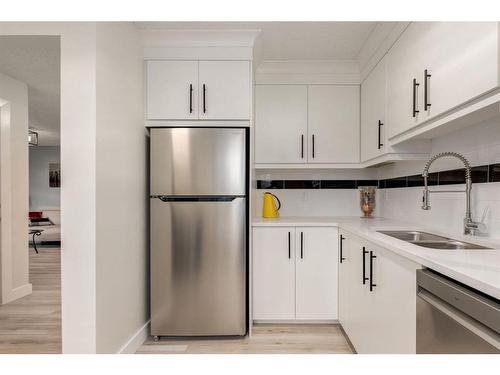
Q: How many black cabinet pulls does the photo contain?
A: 12